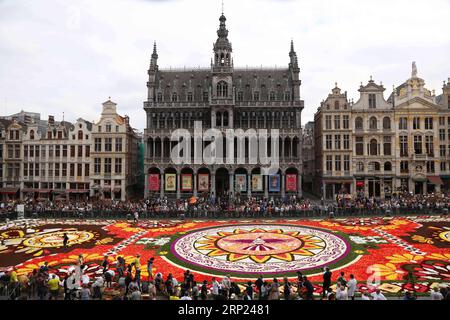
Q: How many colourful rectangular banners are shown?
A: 8